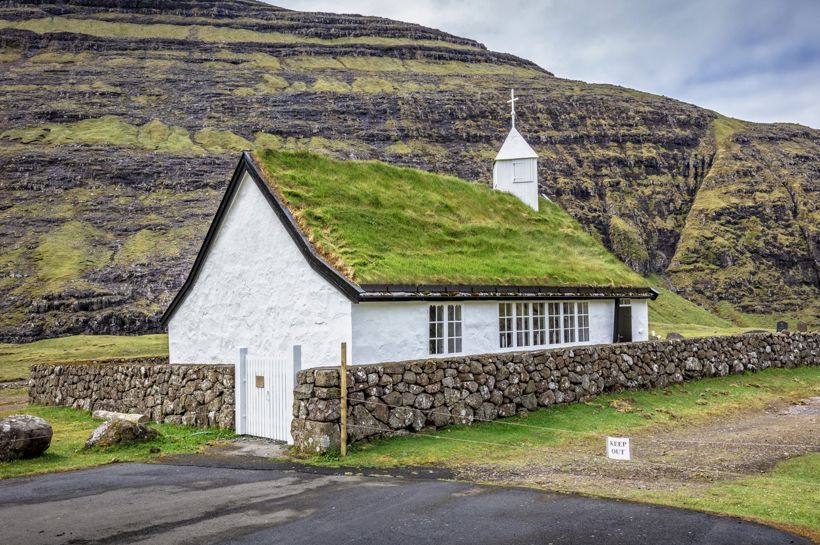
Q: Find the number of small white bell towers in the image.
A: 1